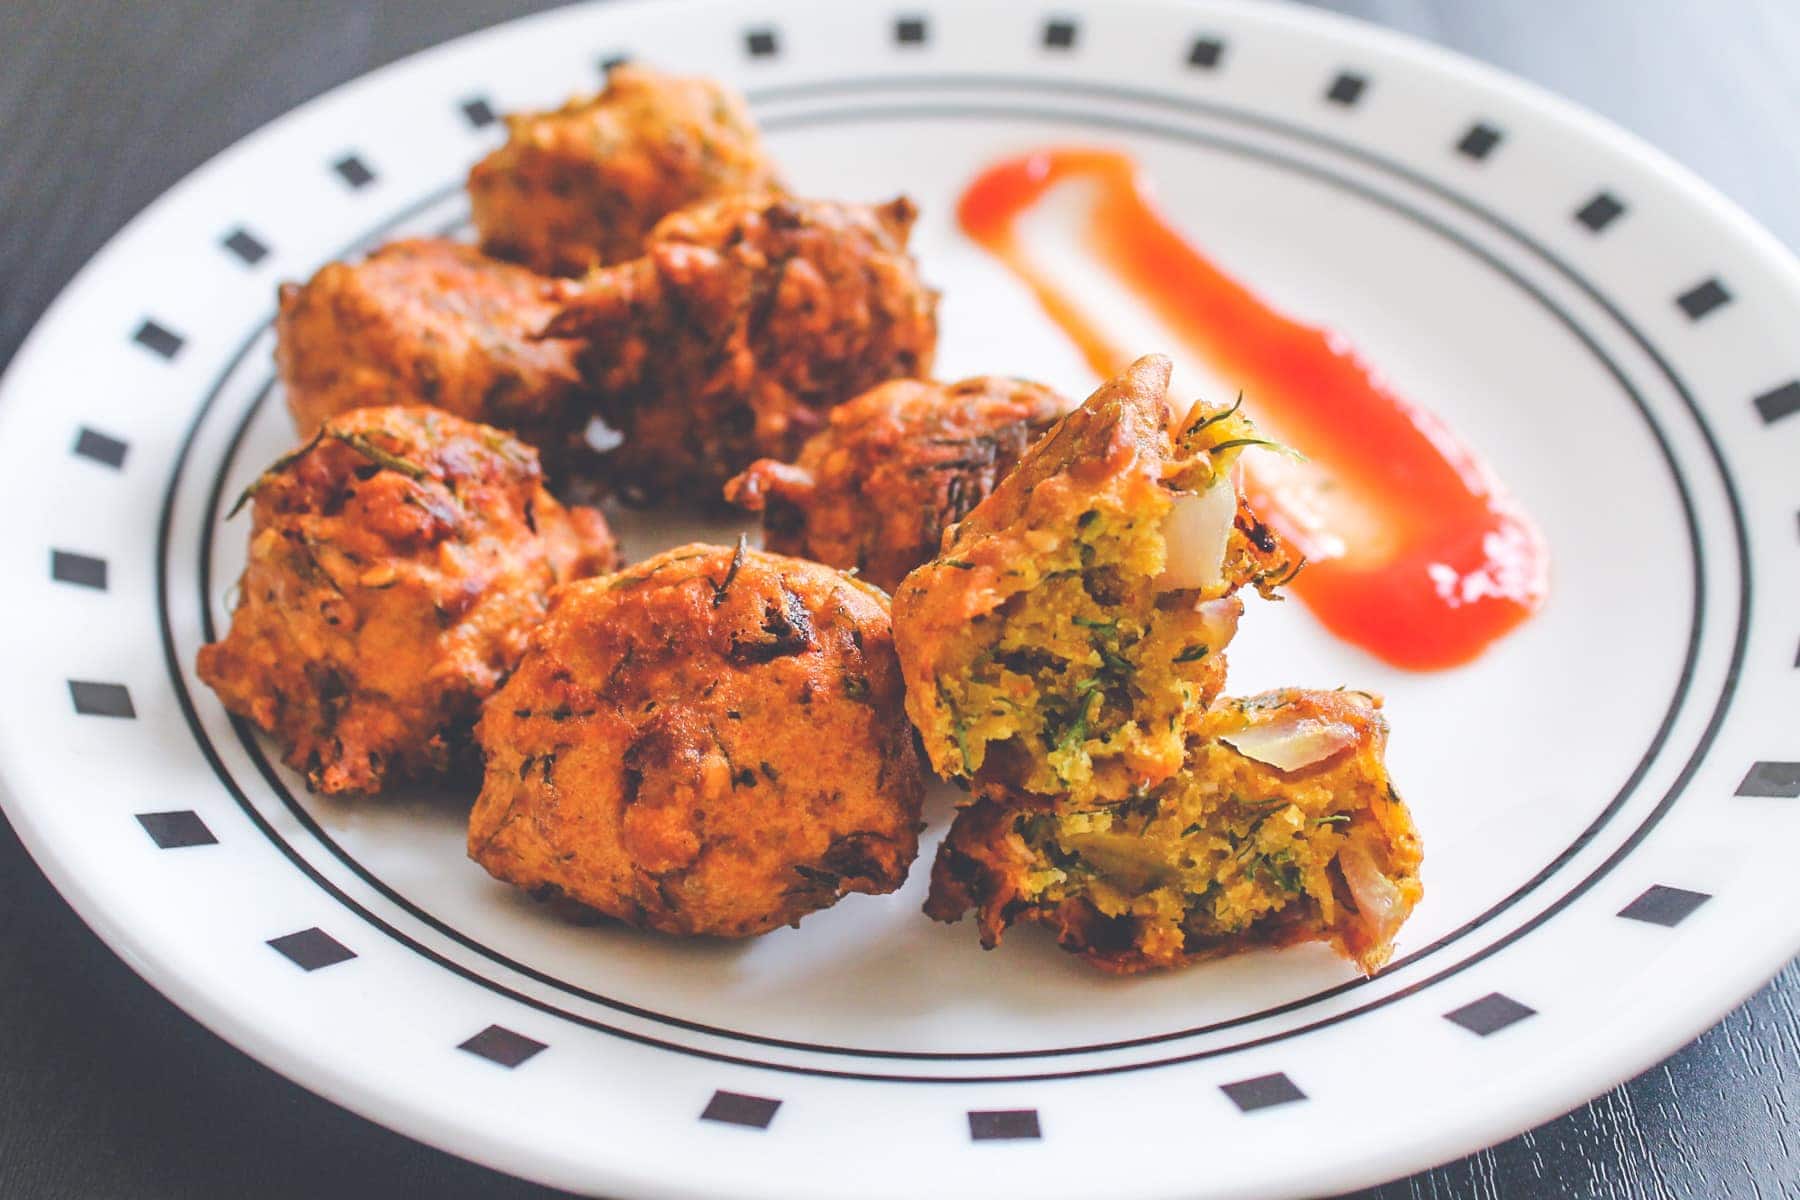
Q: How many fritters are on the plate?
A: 7